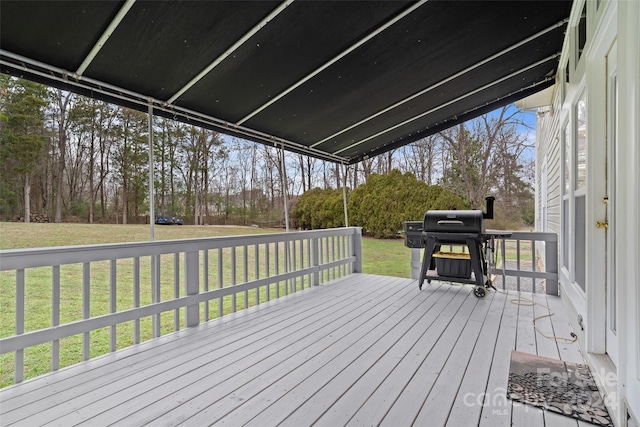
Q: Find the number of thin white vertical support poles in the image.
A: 3